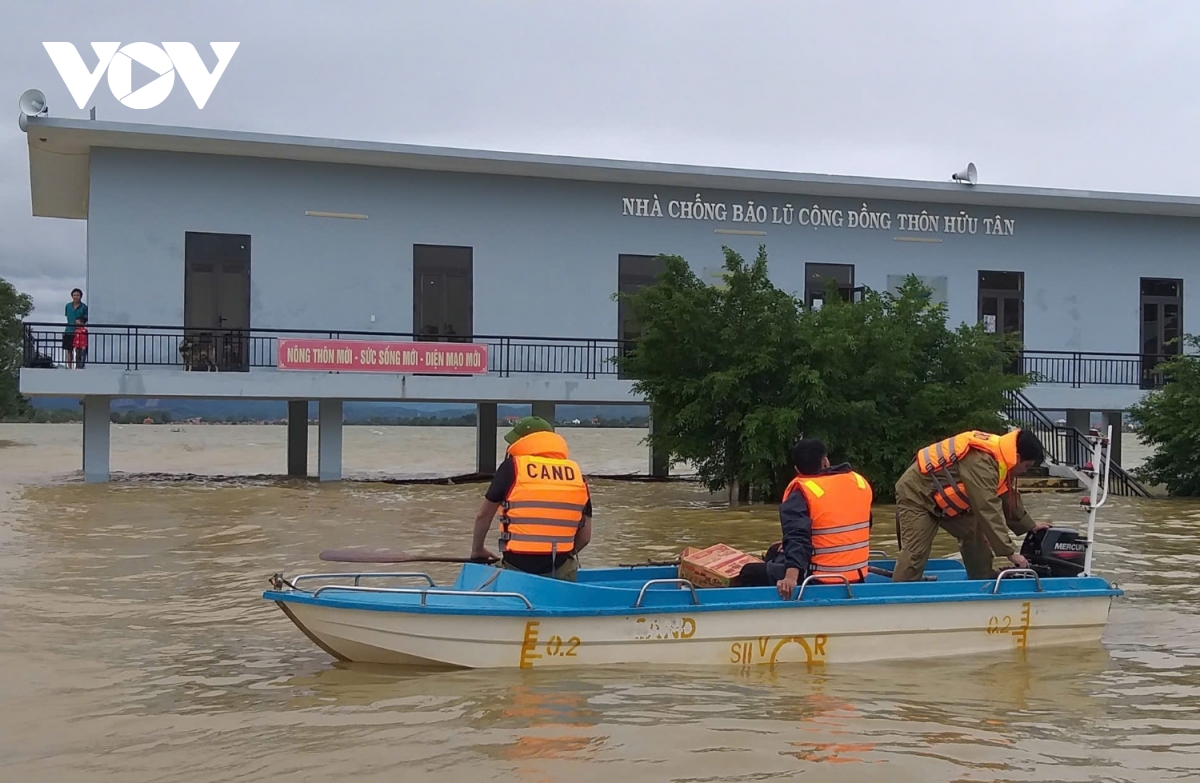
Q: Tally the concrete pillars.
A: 8